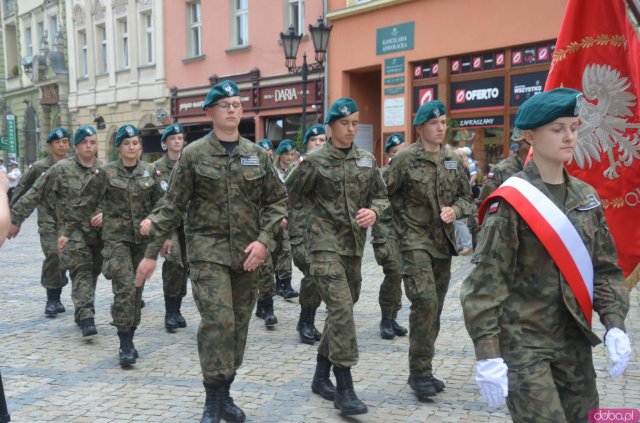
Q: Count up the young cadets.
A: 13